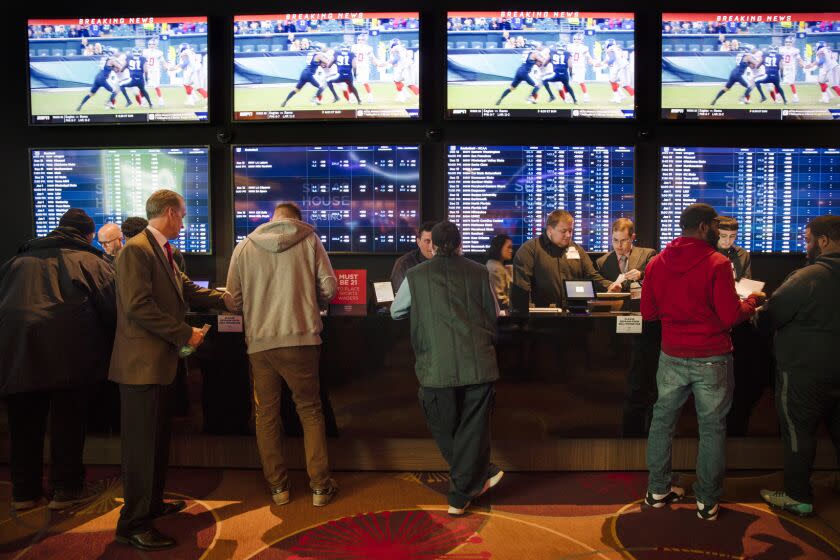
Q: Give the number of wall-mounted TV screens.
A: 8